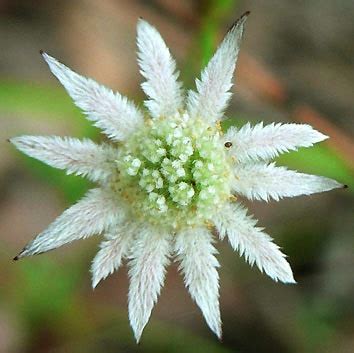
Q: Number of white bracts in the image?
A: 11